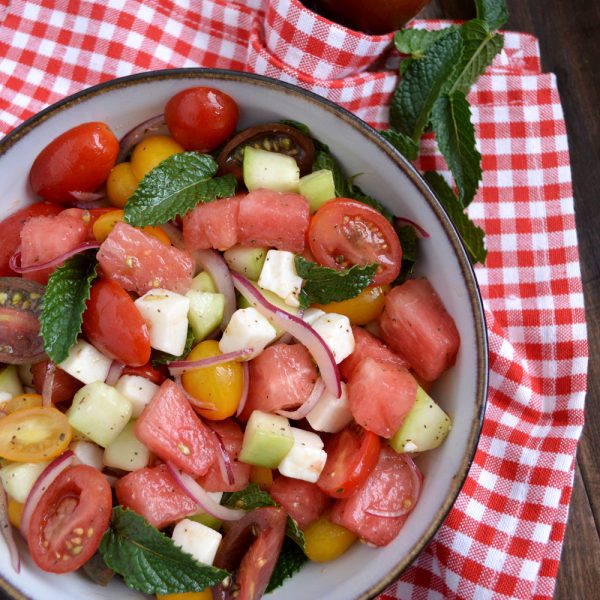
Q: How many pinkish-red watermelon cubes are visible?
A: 13